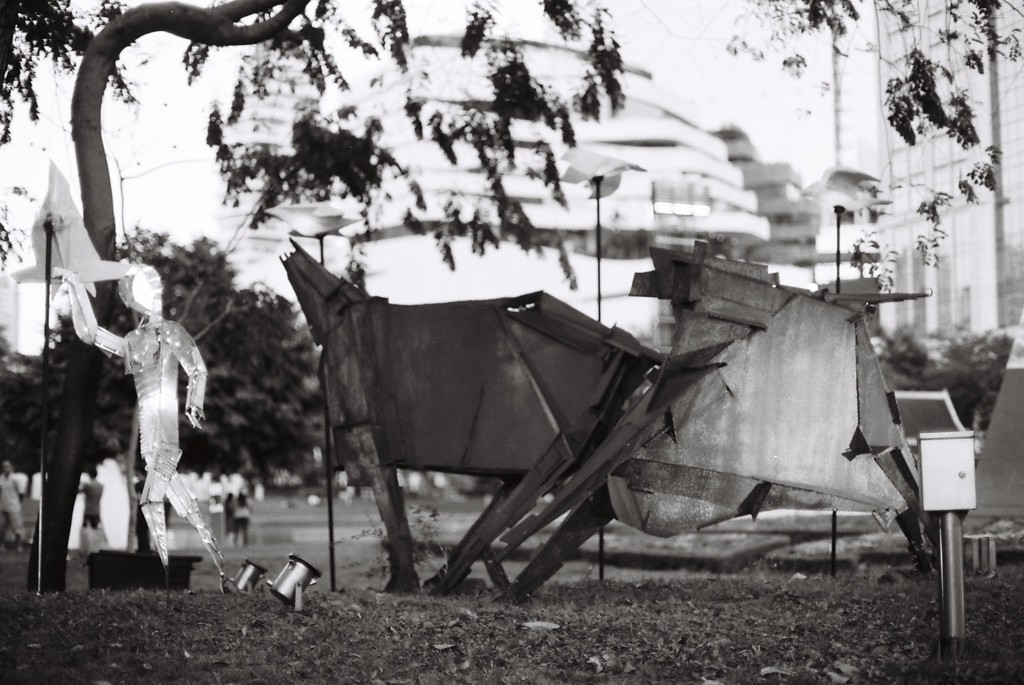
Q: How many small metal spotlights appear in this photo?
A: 2